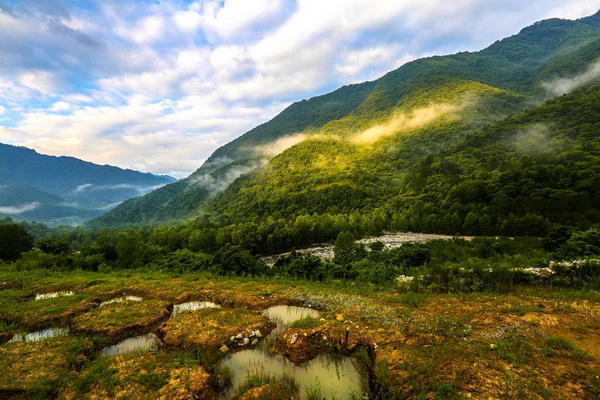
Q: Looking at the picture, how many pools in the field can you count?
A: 7